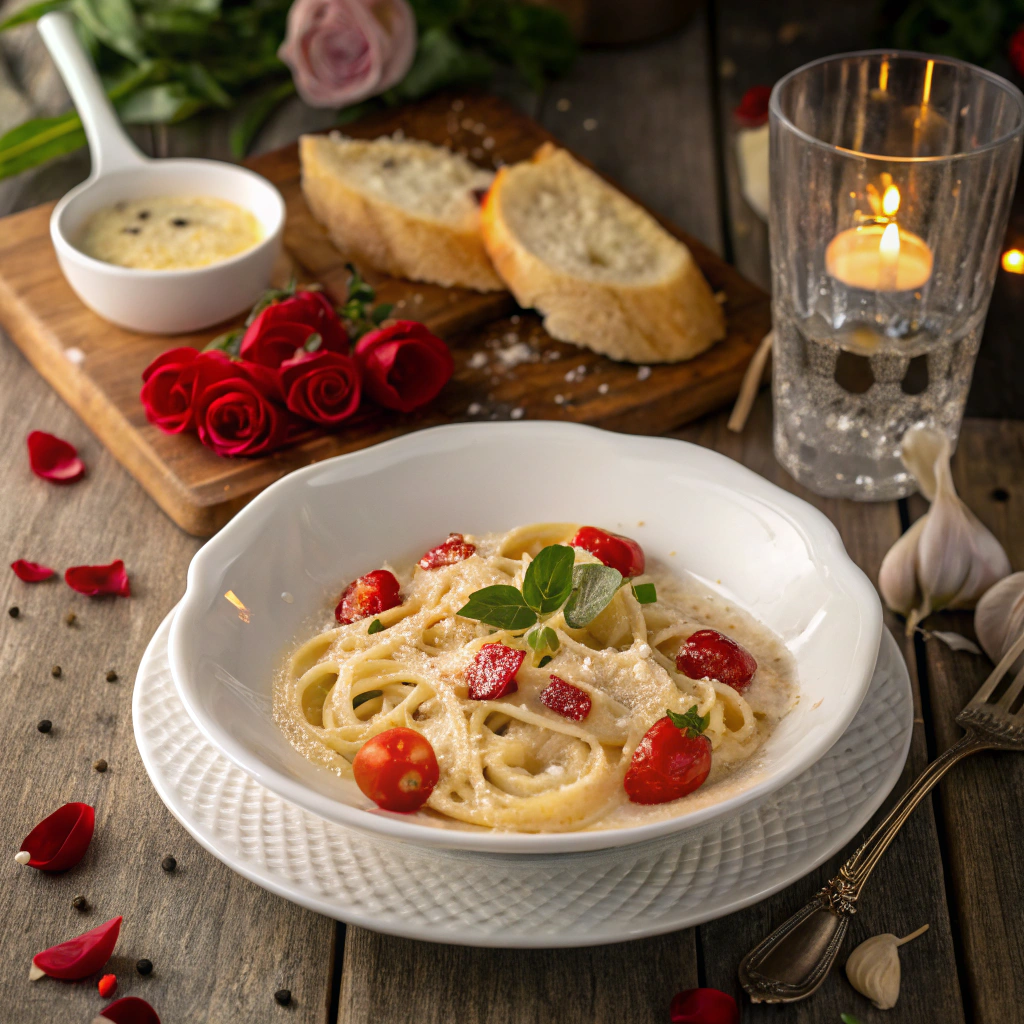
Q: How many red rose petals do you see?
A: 7